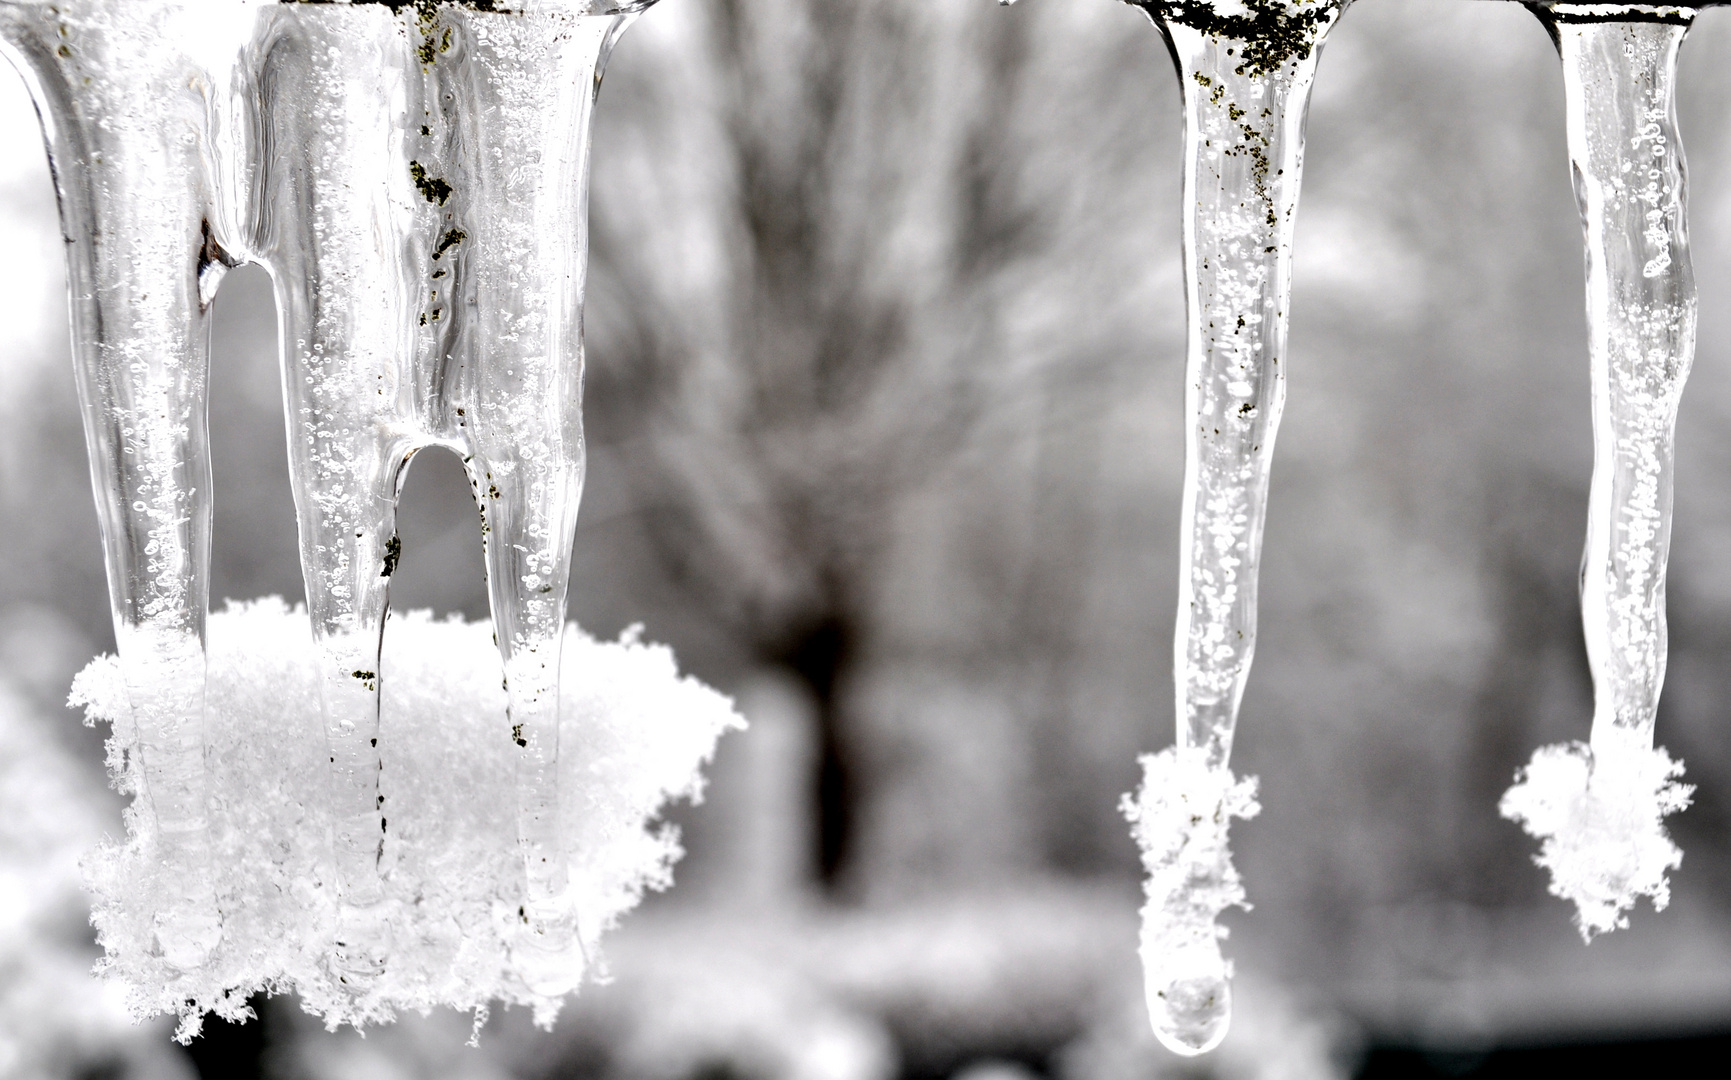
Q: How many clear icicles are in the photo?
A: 5